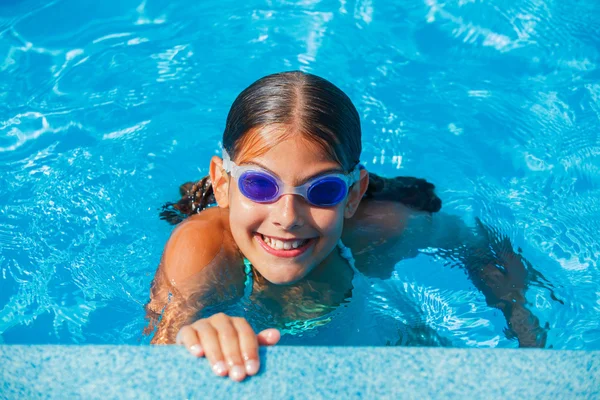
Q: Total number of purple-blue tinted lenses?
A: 2